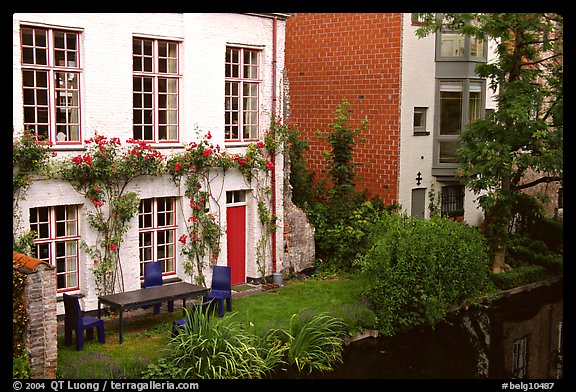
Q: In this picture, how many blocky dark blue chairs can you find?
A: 4